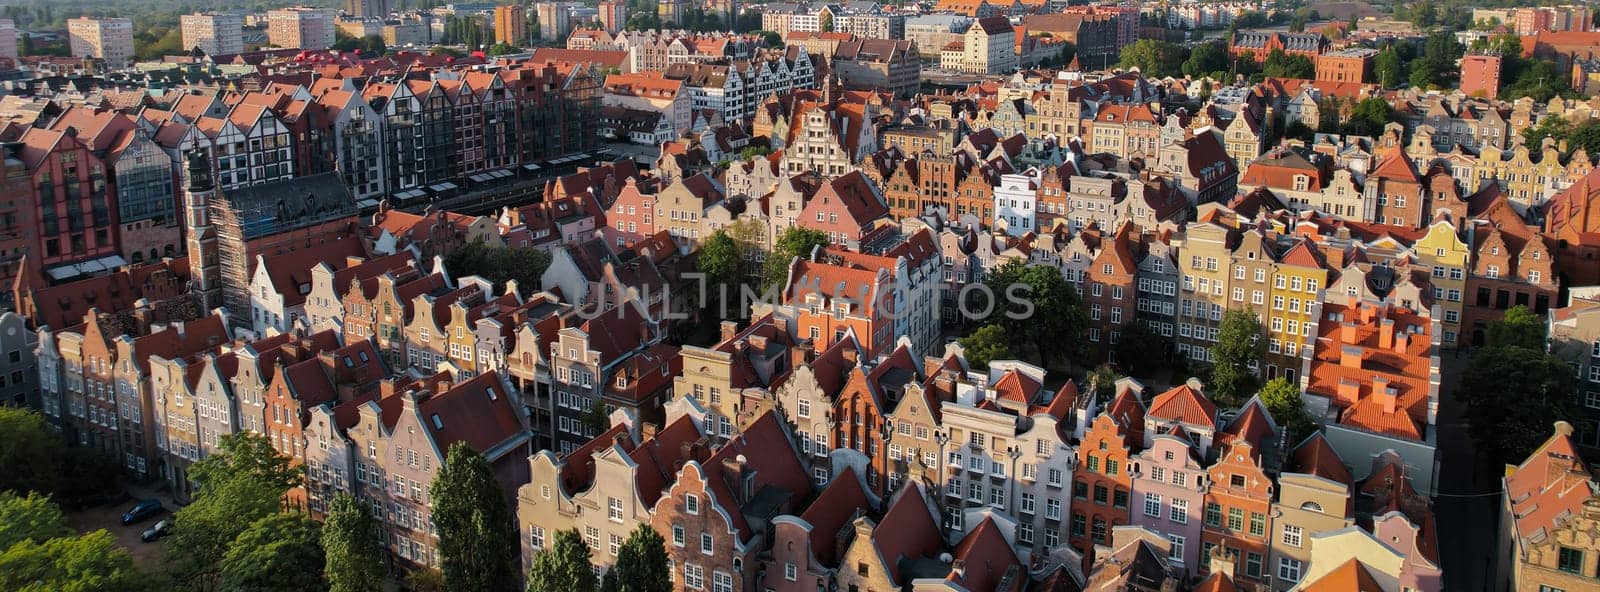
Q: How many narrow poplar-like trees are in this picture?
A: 4